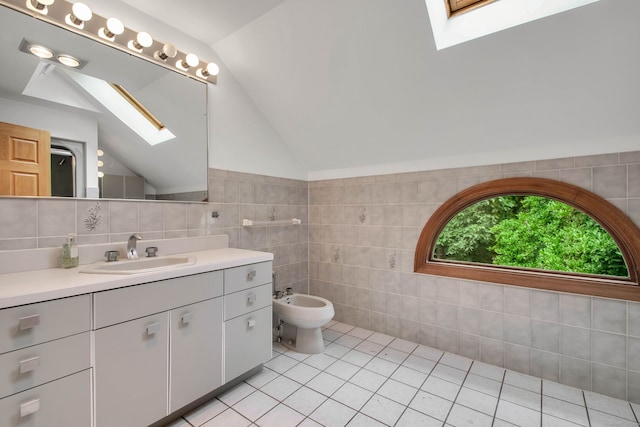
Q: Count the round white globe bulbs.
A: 7